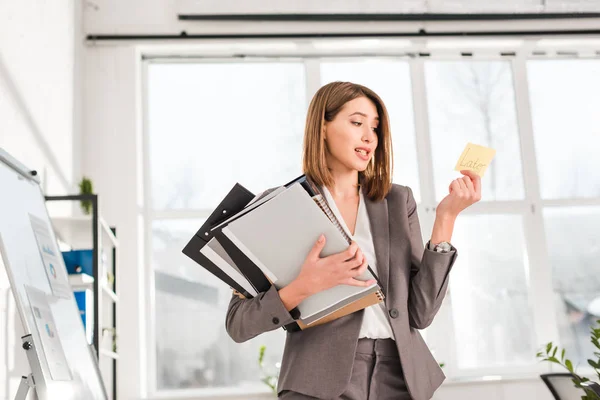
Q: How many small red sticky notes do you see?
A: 0